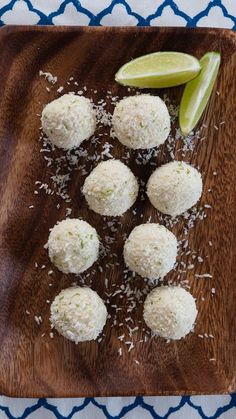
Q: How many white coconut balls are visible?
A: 8